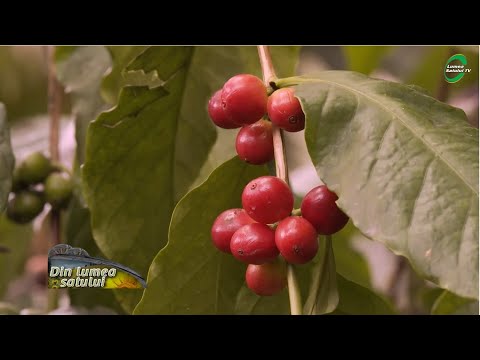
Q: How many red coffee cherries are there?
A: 10